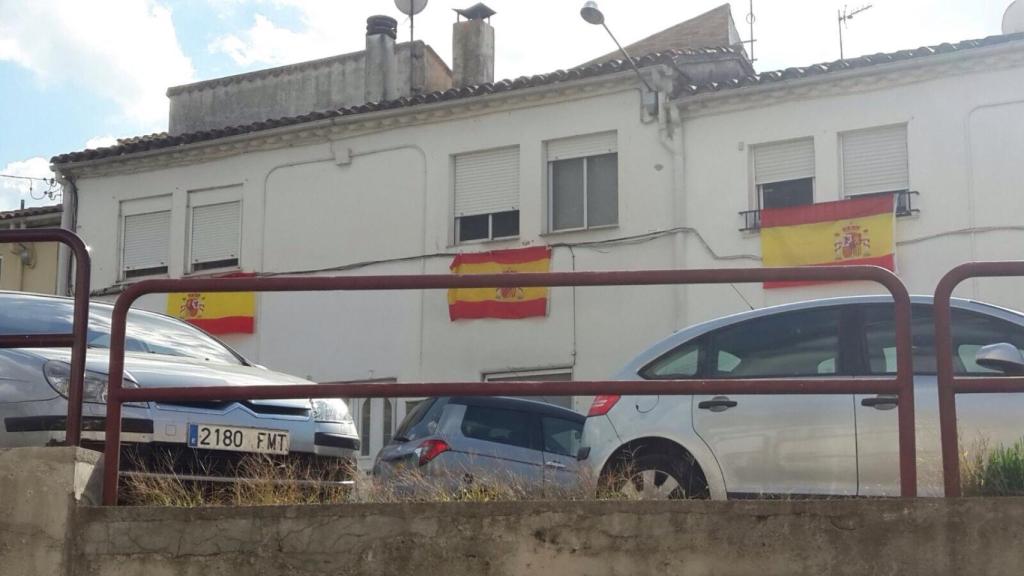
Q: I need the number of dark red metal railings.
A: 3